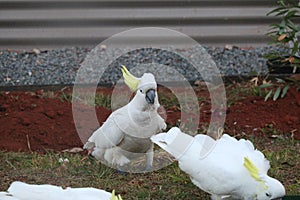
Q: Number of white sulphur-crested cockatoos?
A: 3